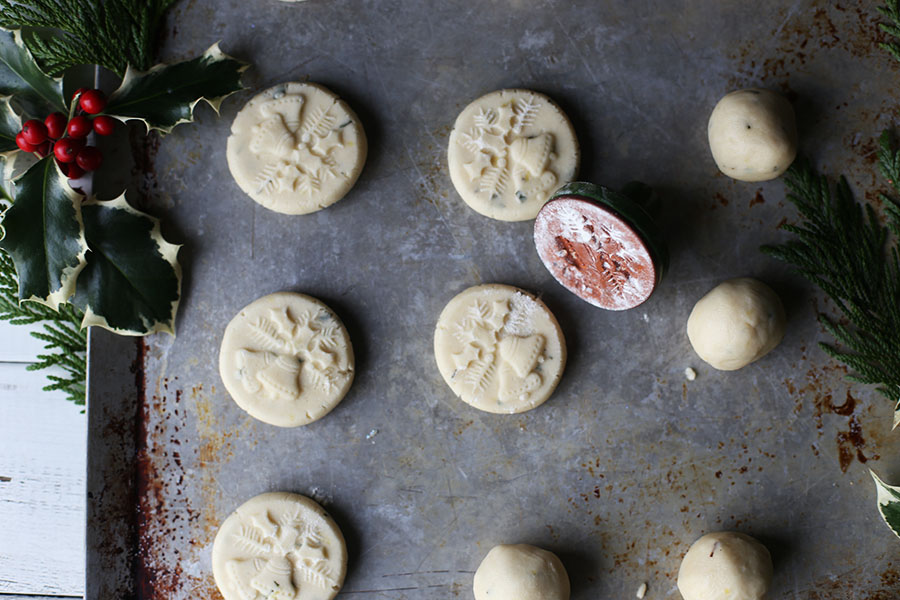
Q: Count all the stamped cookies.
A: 5